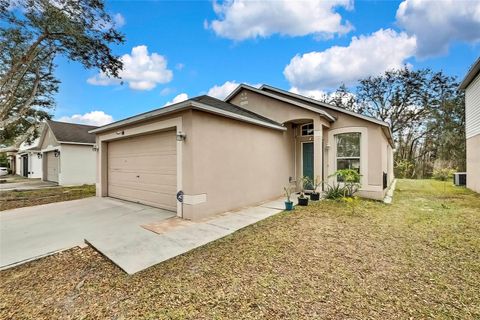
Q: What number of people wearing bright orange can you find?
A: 0